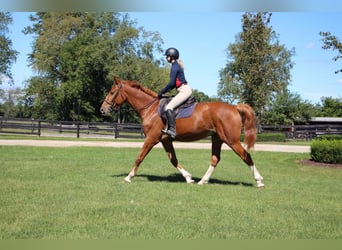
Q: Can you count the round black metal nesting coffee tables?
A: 0